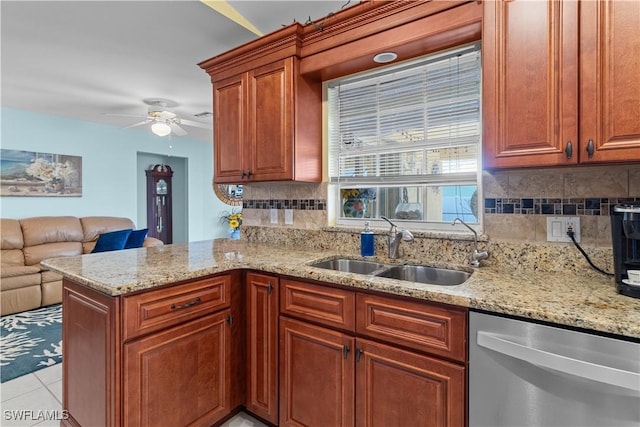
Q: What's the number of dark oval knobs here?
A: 8